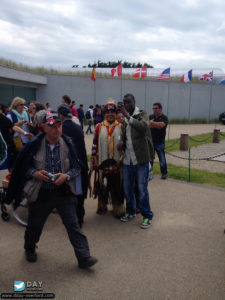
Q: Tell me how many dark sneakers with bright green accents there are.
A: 2